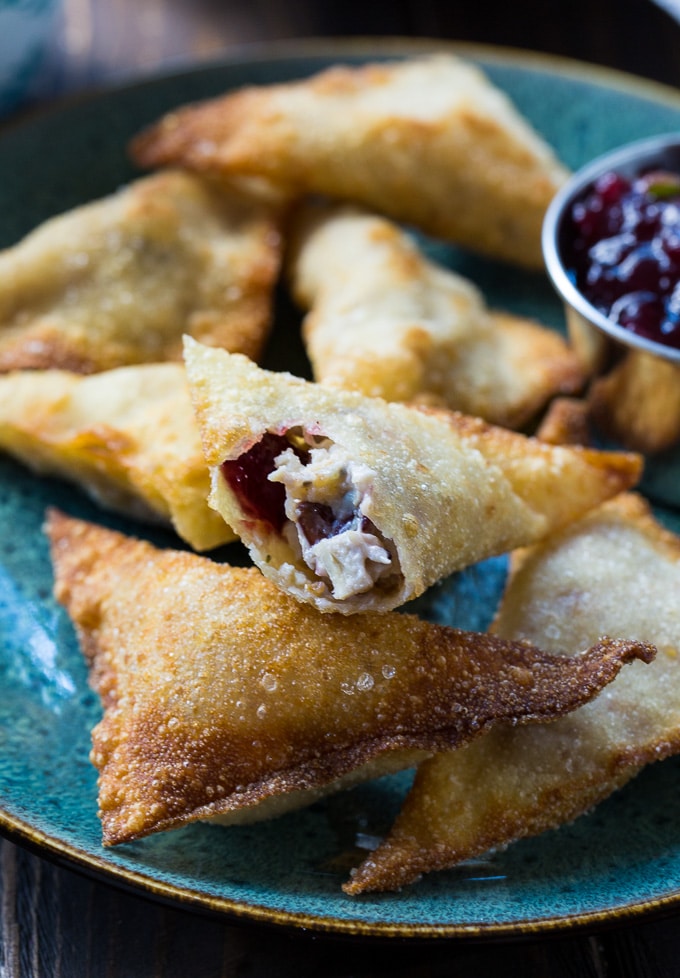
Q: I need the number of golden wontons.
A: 7